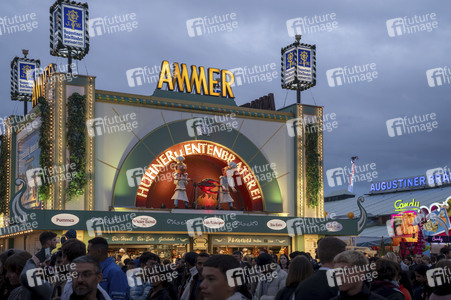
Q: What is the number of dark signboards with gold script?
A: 2